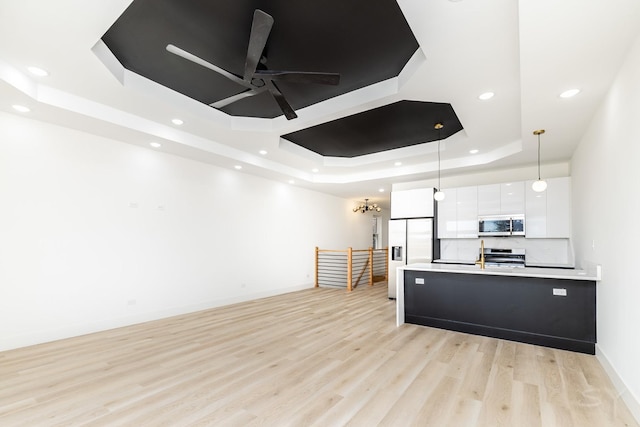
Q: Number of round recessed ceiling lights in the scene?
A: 13